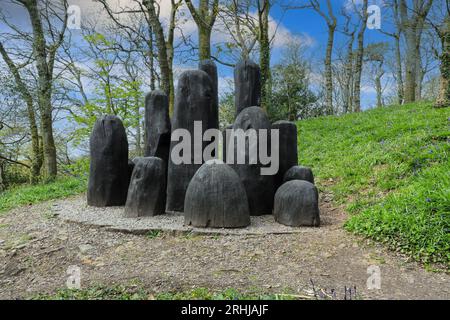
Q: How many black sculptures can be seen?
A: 11